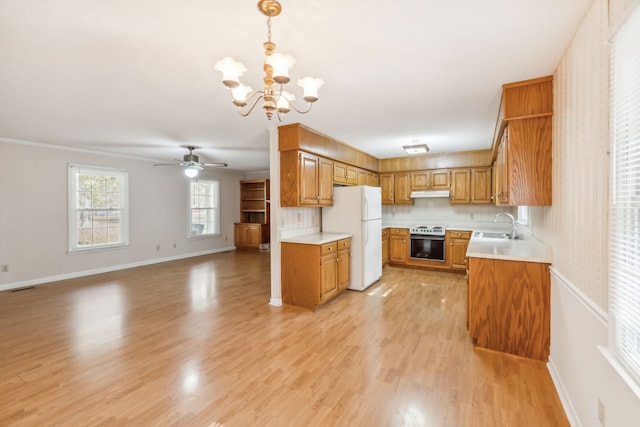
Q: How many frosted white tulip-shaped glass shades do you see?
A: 5